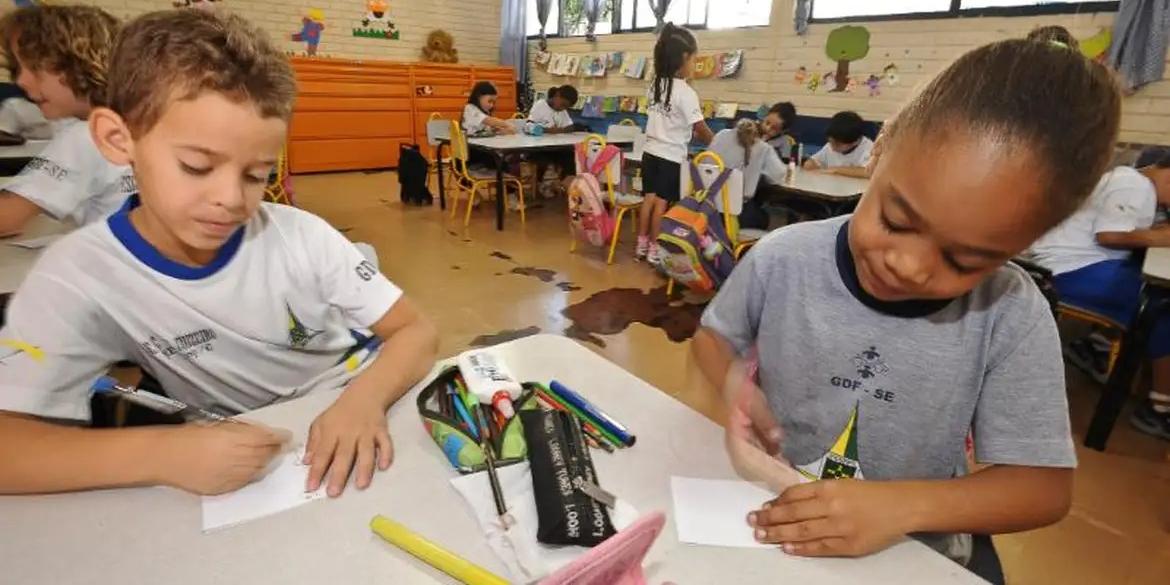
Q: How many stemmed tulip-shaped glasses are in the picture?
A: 0